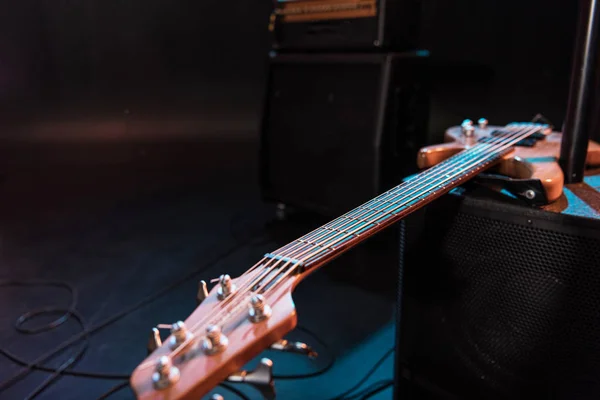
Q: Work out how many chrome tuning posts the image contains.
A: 5